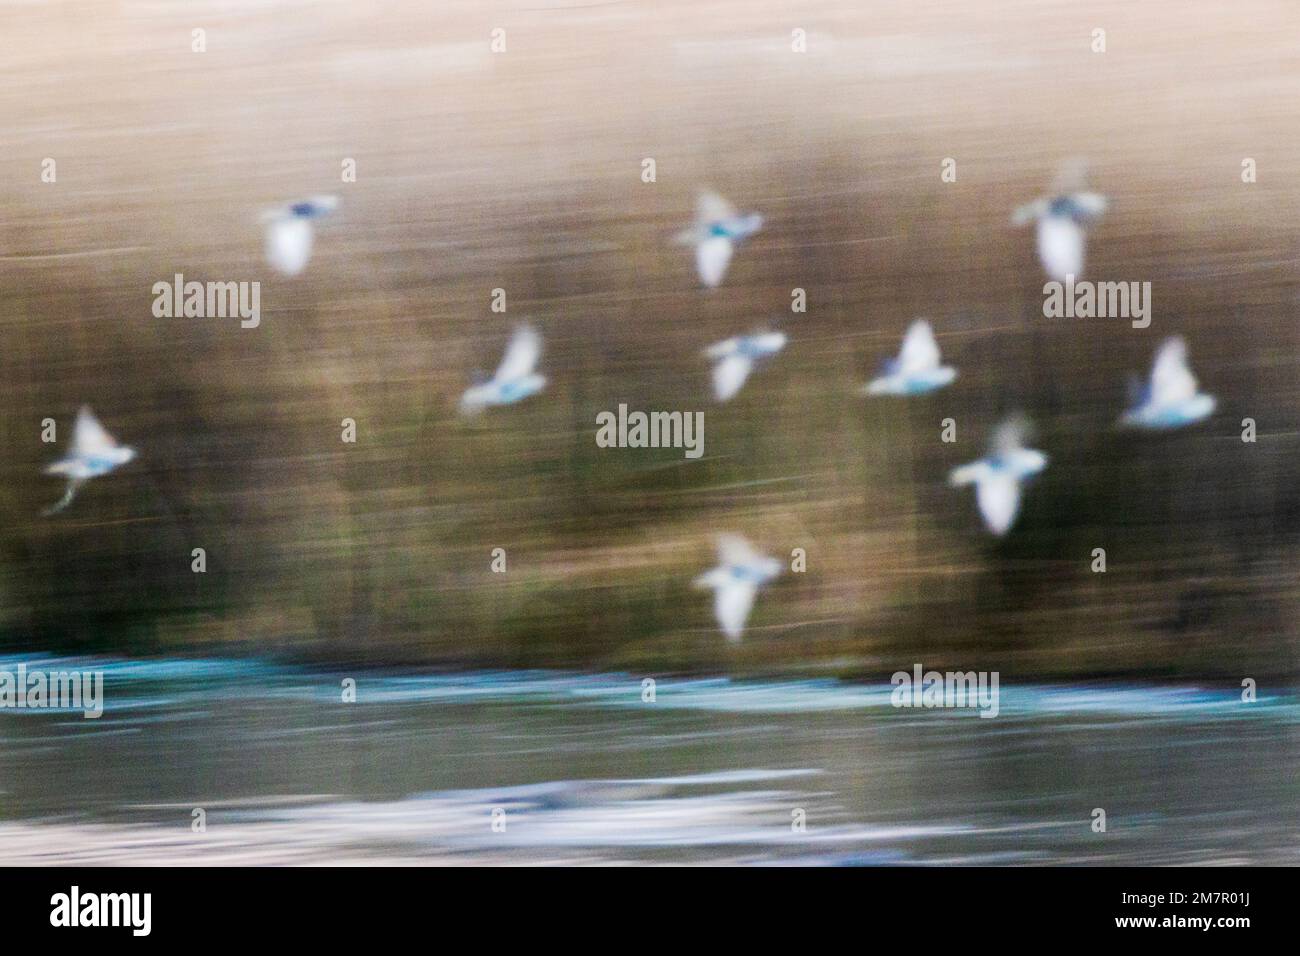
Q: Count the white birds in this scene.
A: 10